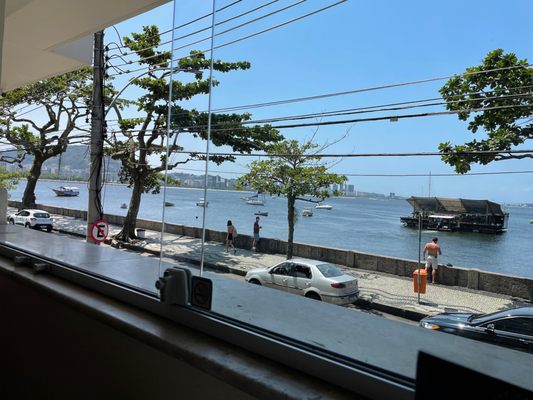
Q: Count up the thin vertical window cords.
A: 2